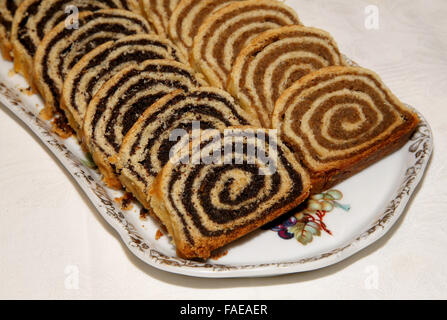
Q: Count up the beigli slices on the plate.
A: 12